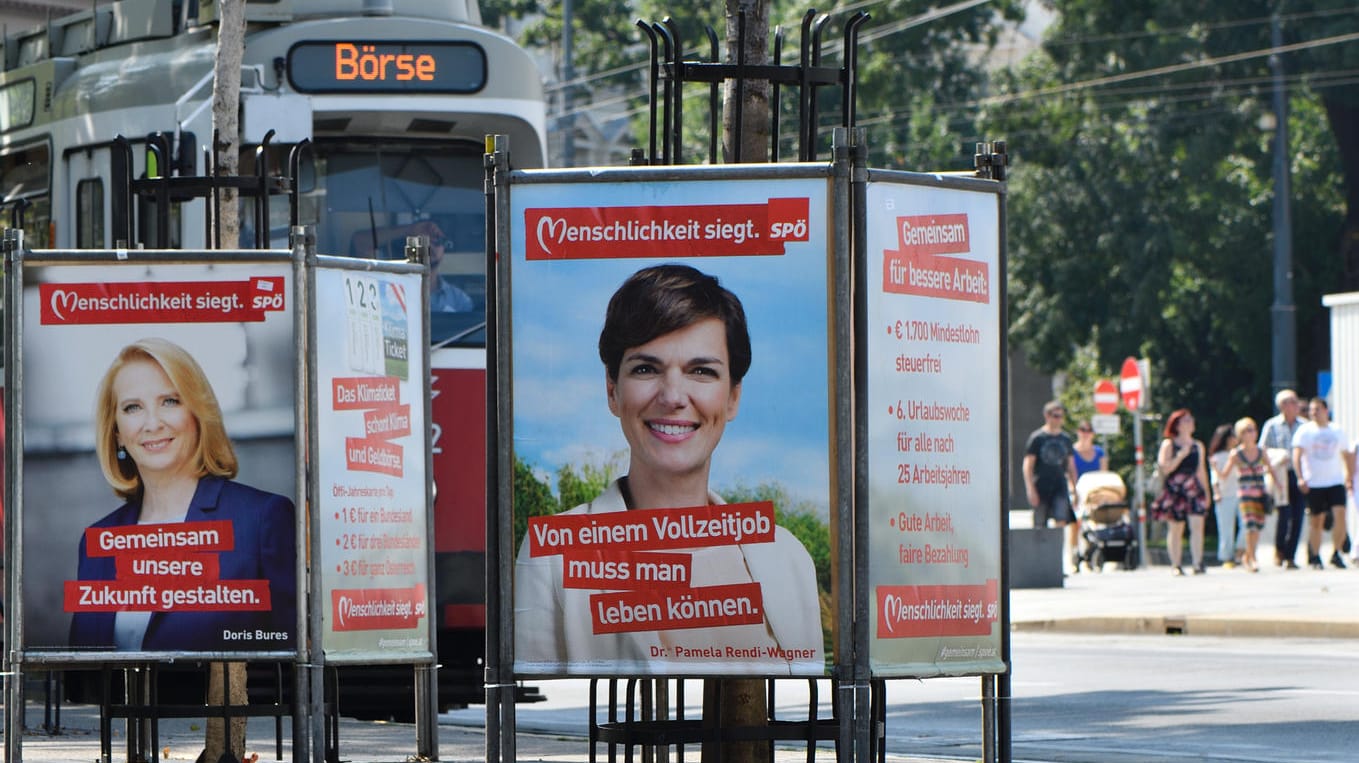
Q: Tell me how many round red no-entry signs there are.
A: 2